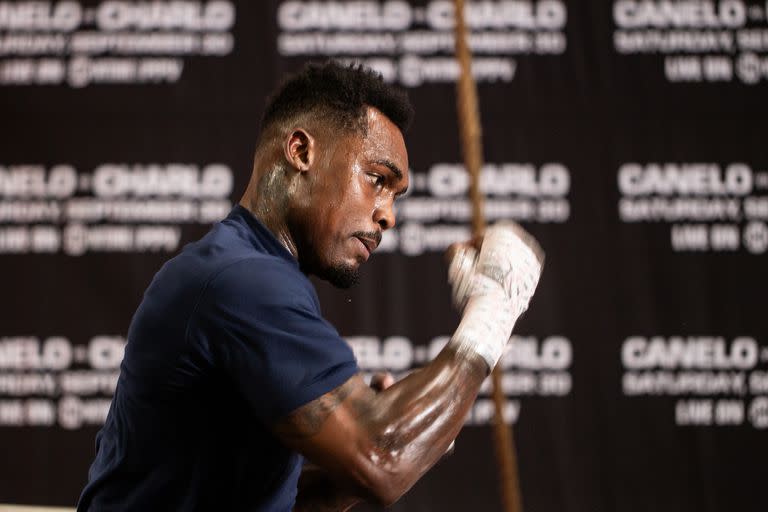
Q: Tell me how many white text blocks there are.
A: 9